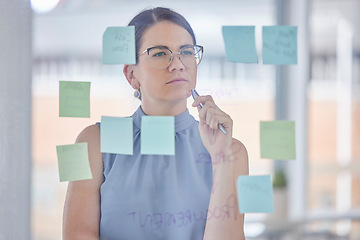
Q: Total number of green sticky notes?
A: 3